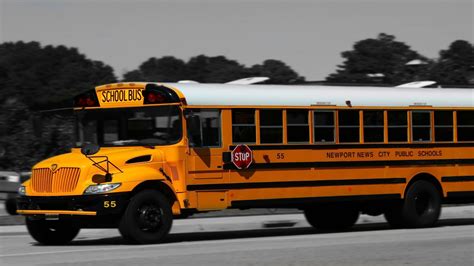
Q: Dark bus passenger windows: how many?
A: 10